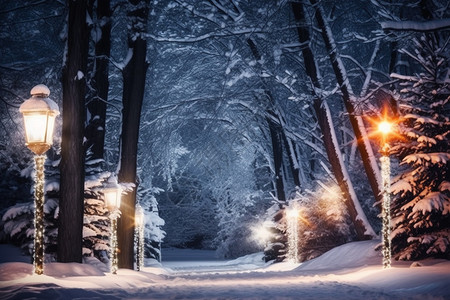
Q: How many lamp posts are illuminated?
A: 5